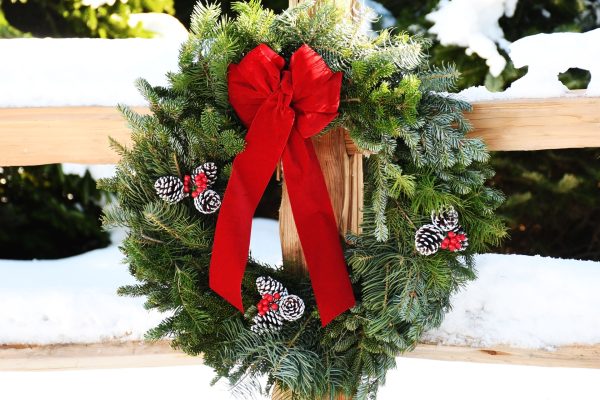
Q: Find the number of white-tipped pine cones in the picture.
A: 9